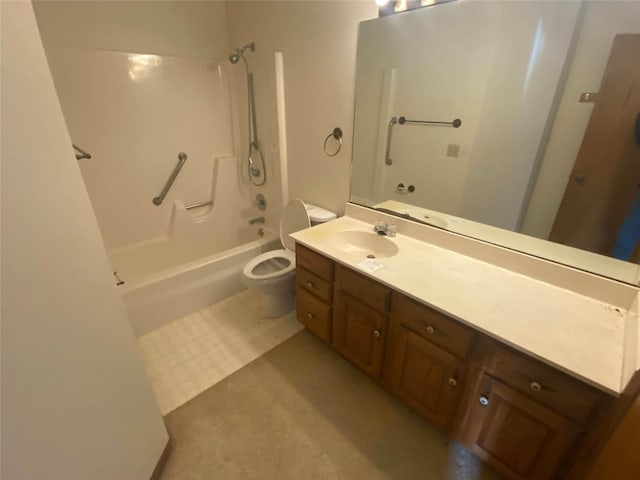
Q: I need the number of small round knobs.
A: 7